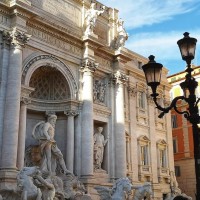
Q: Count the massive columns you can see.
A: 3